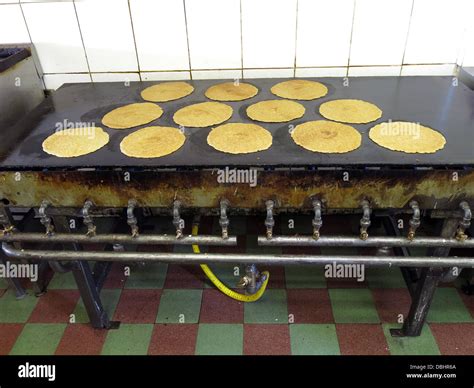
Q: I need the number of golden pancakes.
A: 12